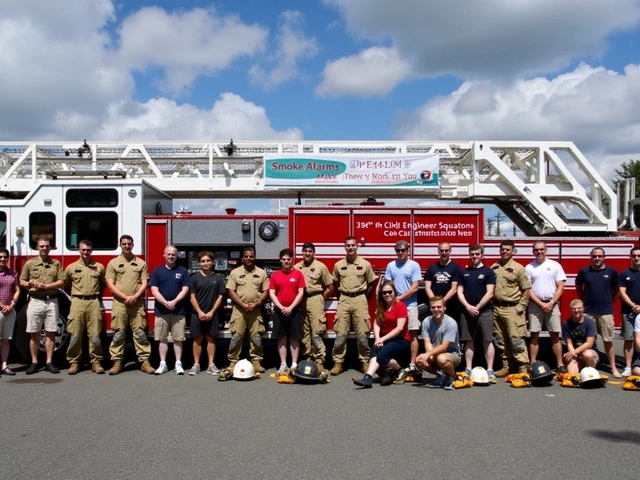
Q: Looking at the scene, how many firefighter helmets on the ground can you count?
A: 5